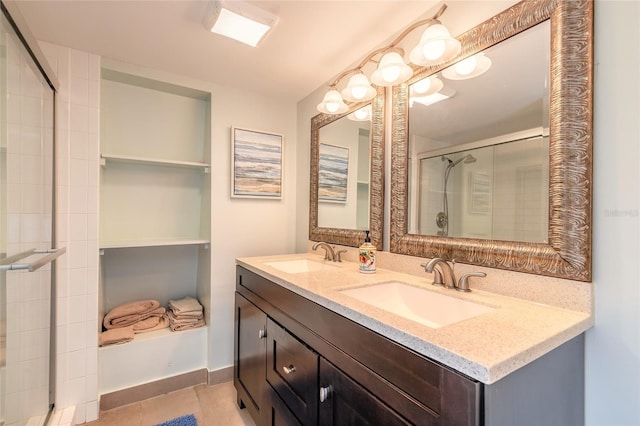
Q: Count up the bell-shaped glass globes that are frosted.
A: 4